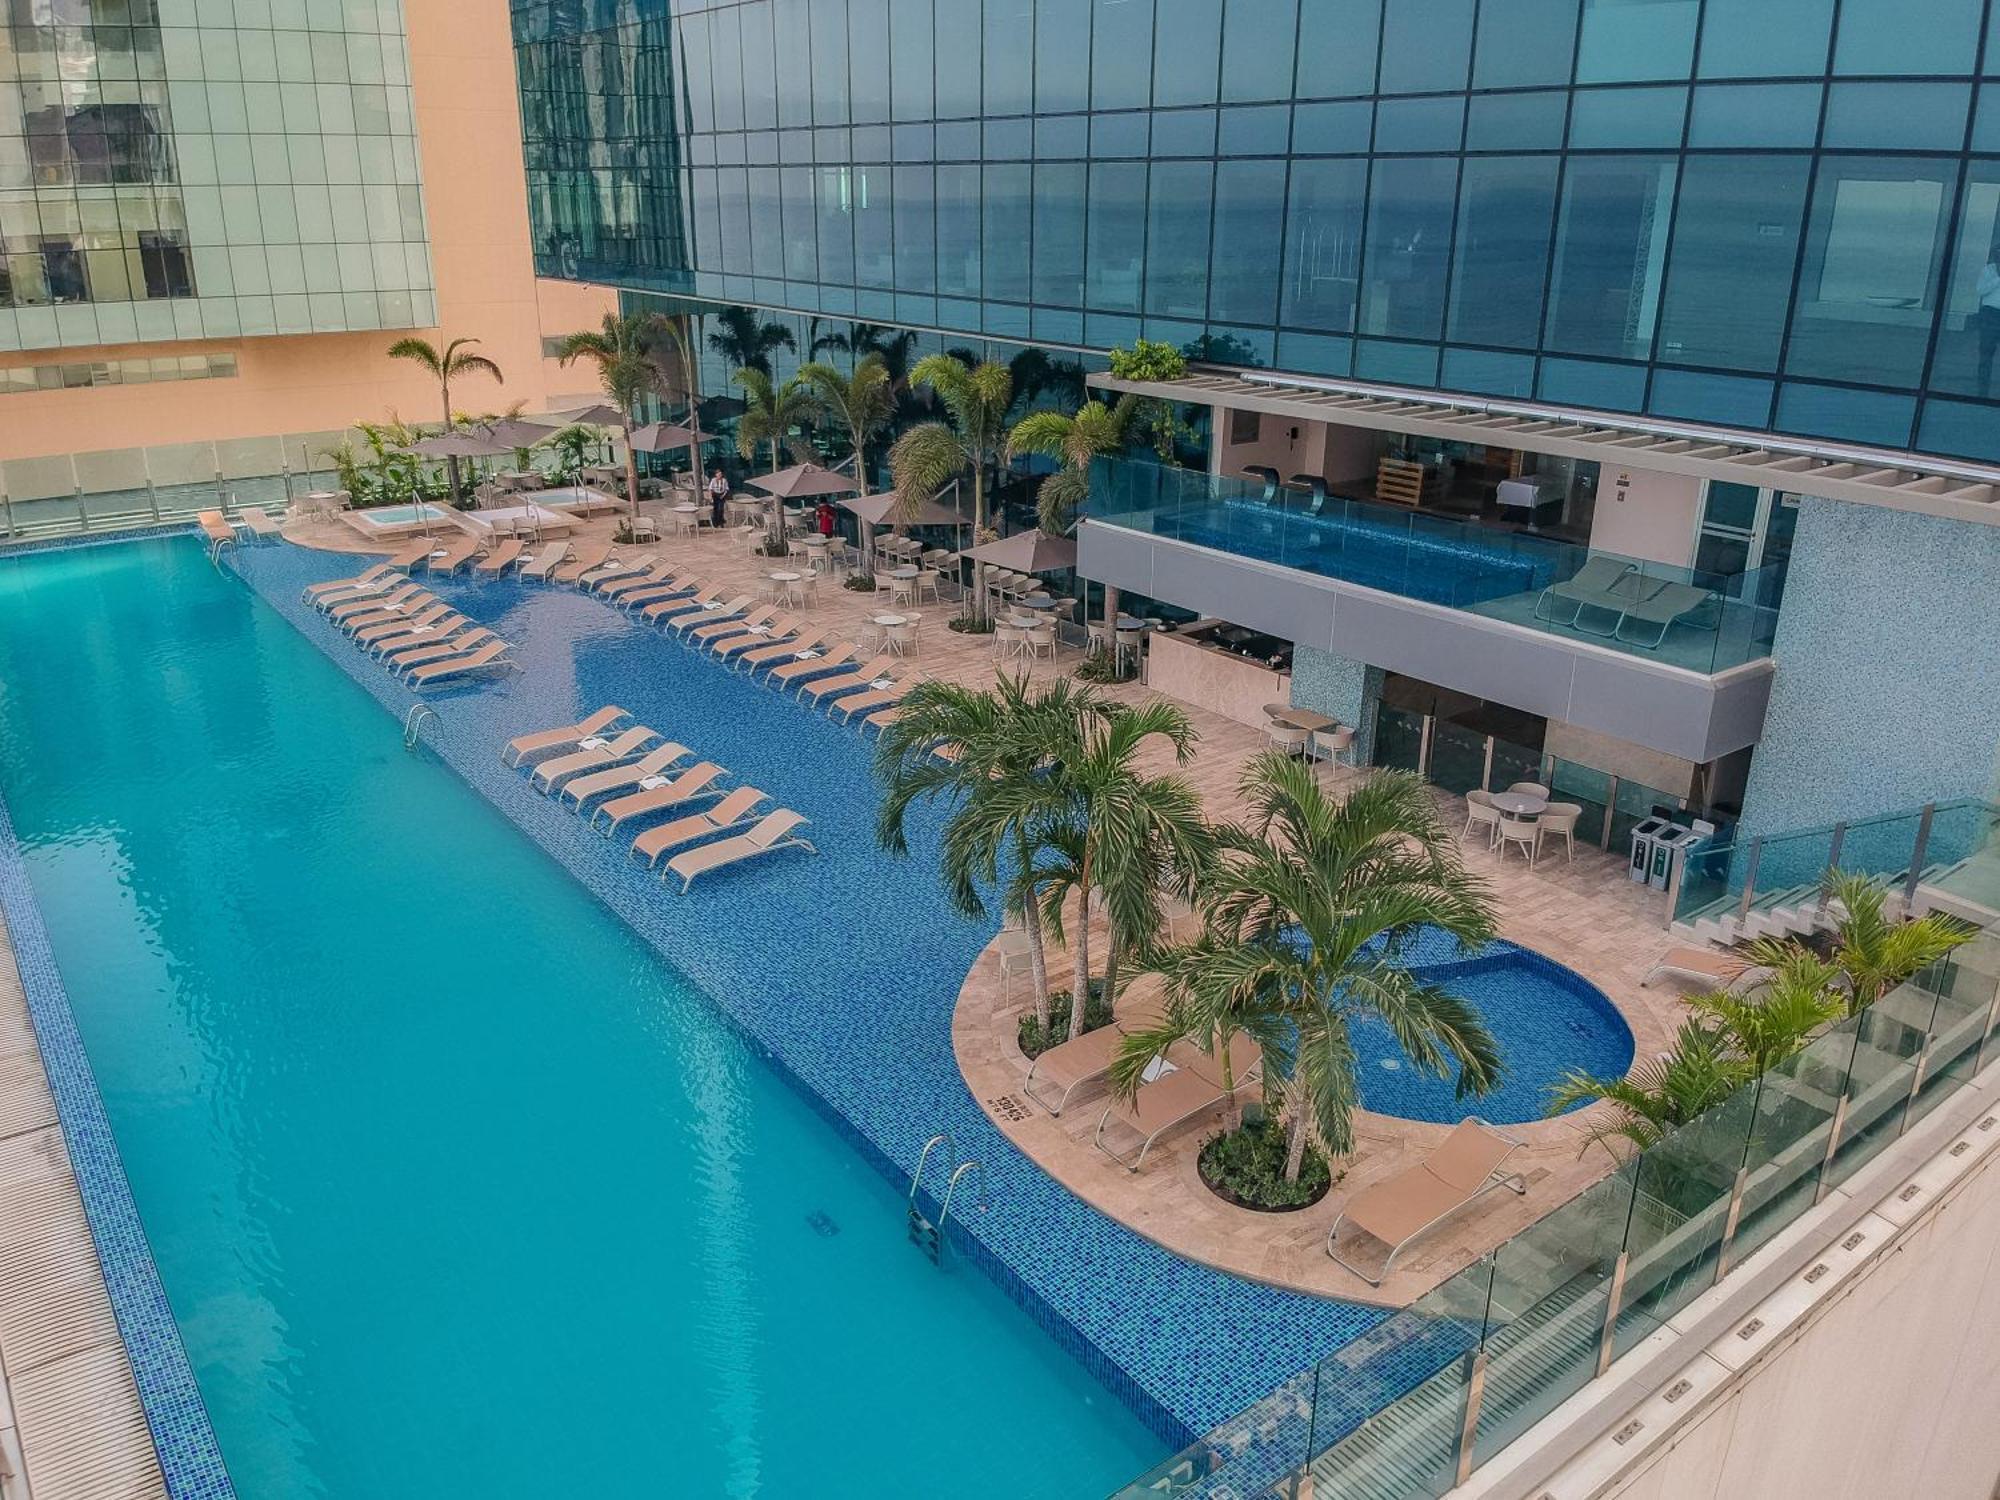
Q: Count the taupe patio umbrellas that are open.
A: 7